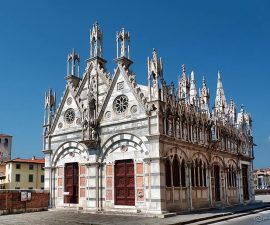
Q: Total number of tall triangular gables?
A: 3